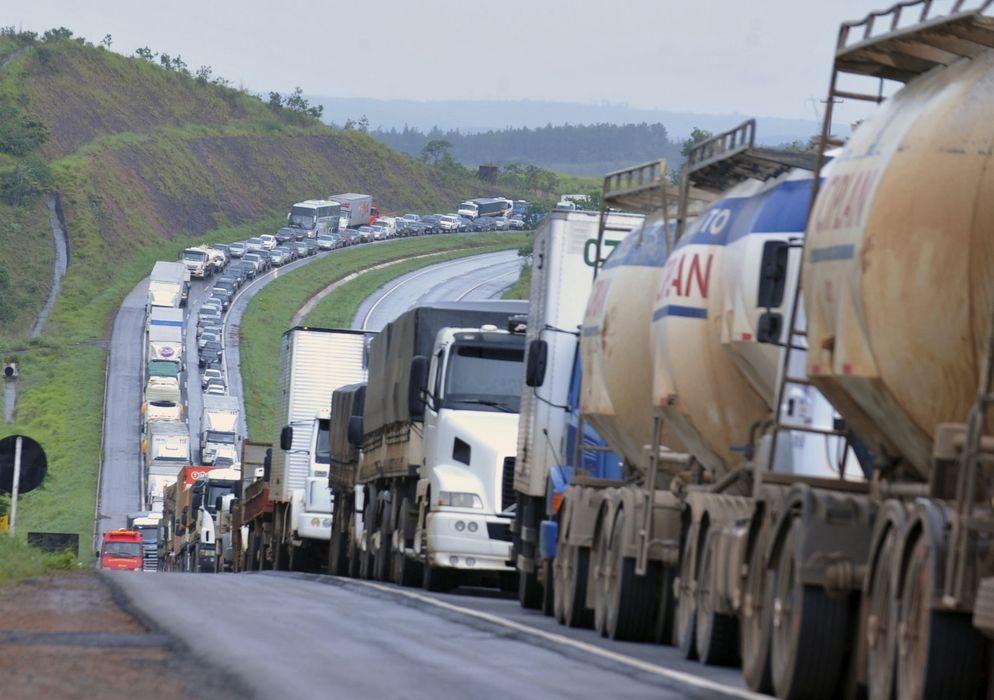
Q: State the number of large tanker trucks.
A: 3